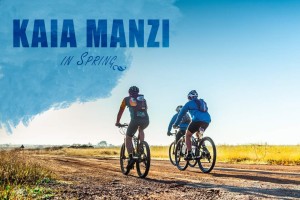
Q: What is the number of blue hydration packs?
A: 1